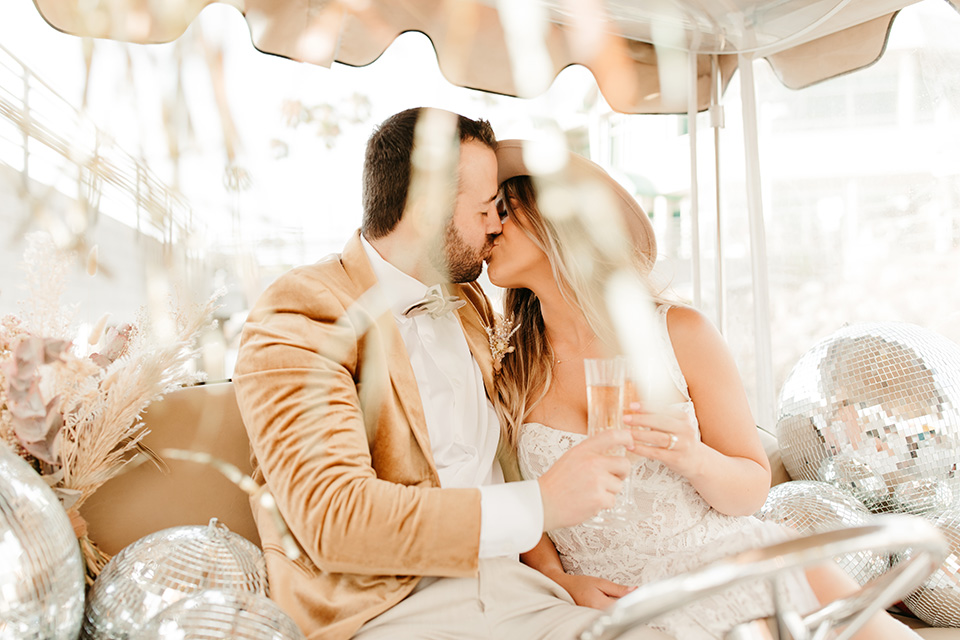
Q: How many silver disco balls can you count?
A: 6